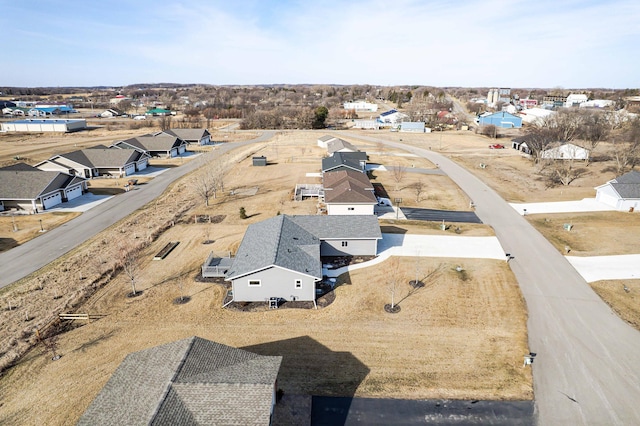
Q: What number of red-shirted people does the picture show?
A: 0